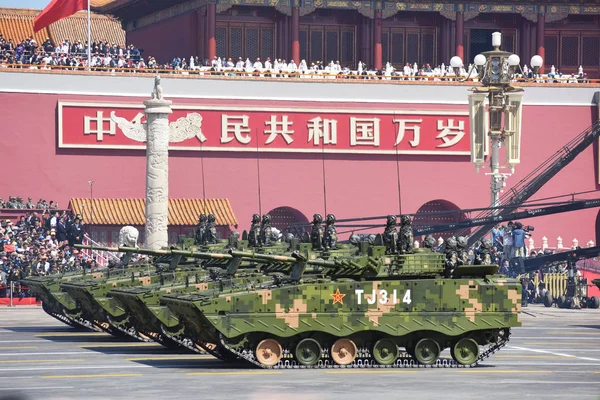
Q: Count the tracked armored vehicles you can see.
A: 4